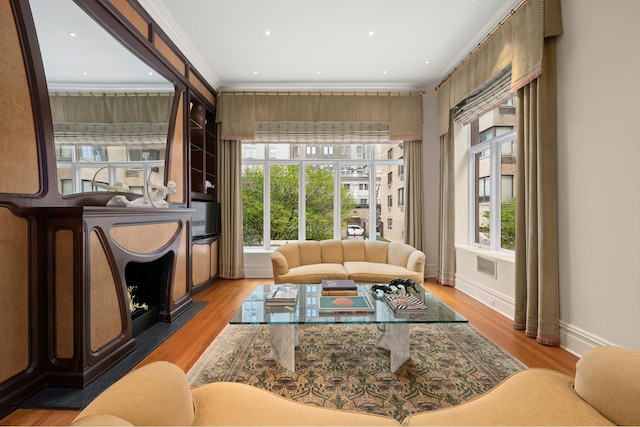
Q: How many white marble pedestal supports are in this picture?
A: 2